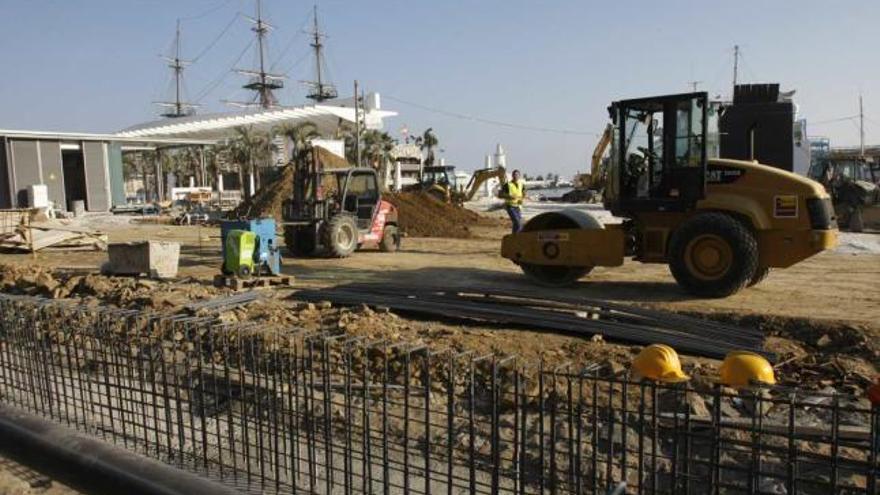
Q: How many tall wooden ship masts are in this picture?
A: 3